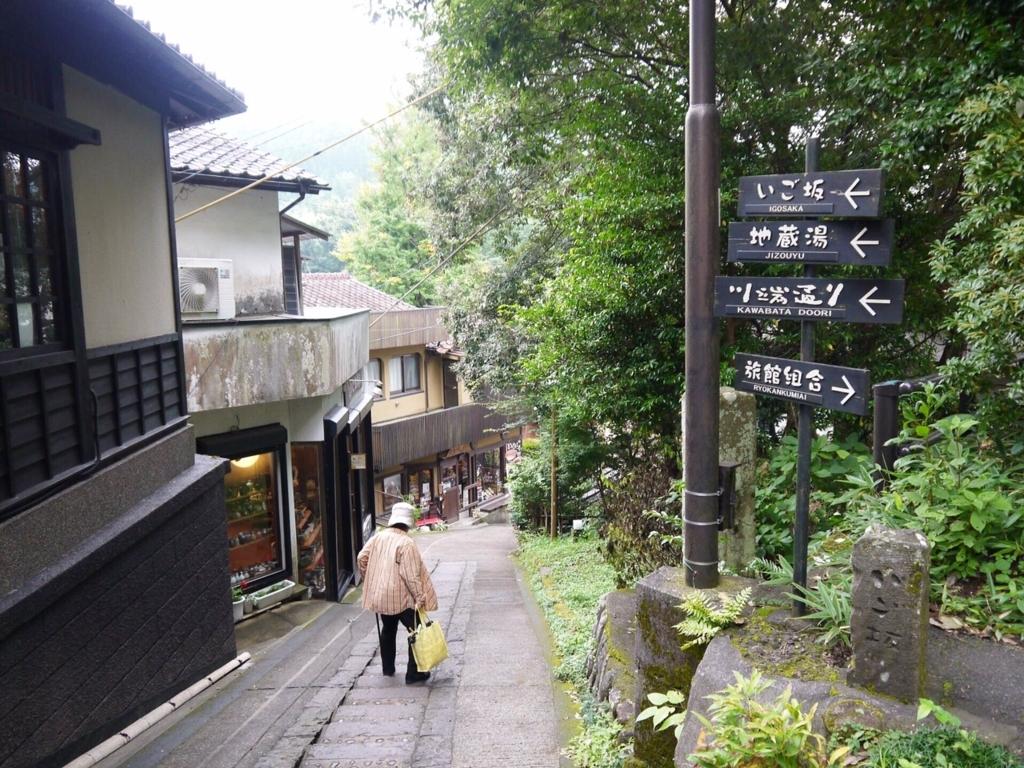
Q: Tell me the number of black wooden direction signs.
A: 4